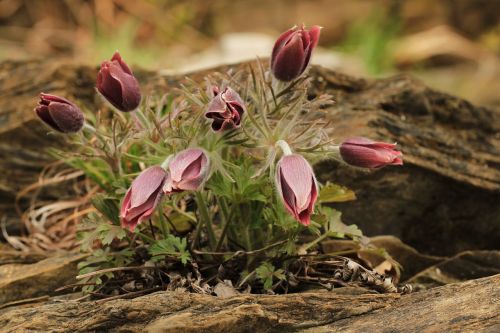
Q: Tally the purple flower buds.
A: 8